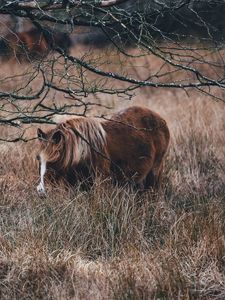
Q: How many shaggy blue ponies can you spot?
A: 0